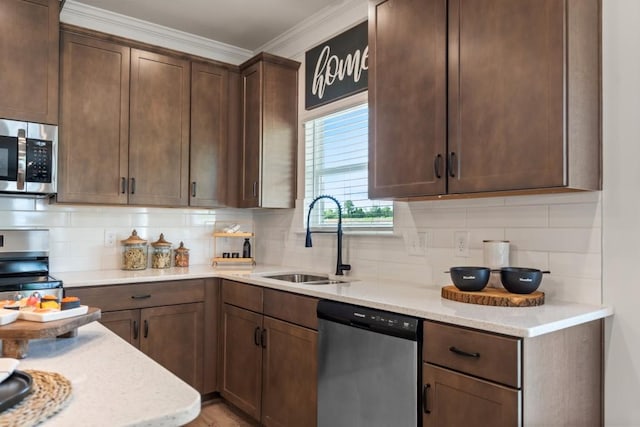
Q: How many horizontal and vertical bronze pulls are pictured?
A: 13